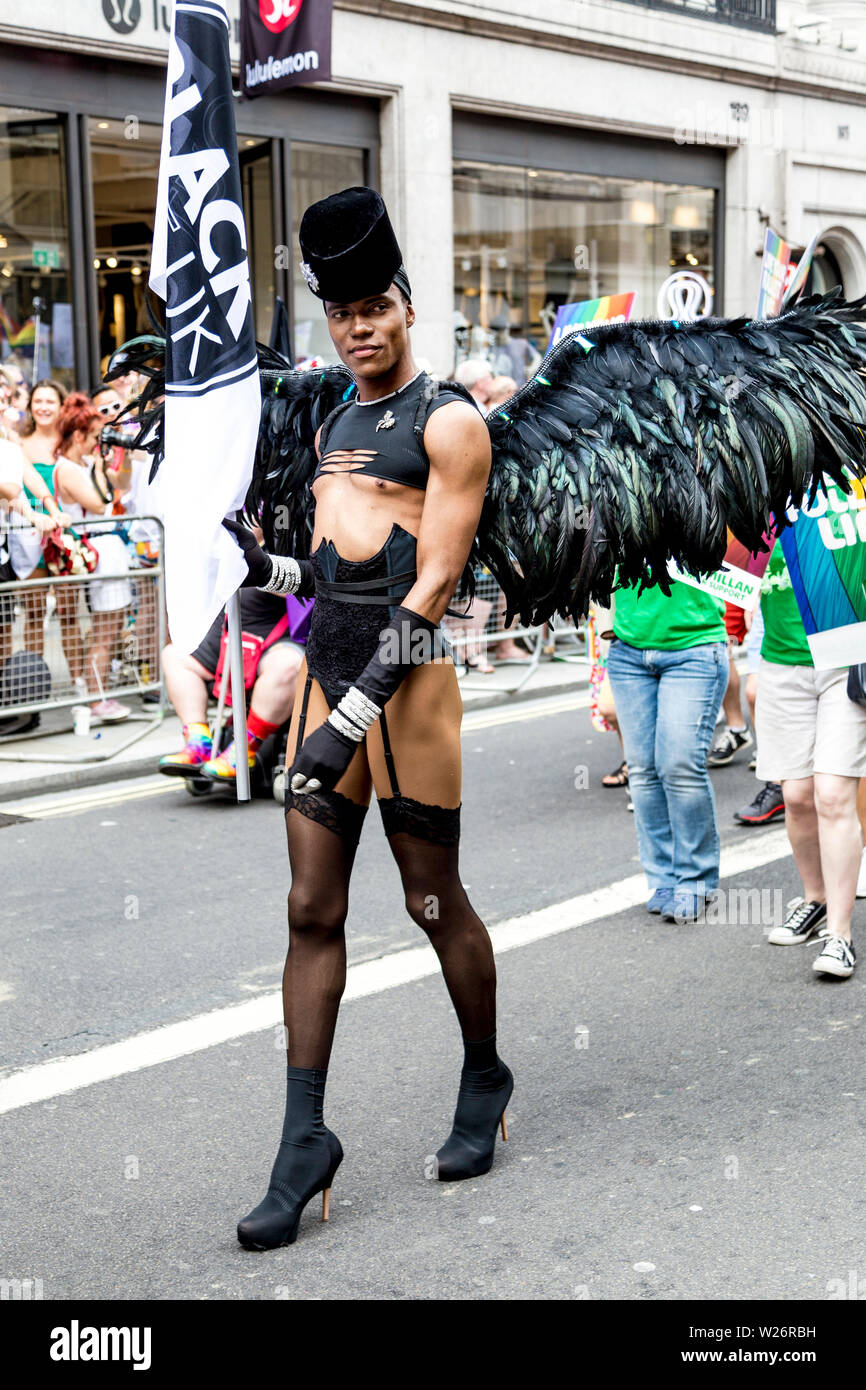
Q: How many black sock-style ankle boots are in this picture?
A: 2